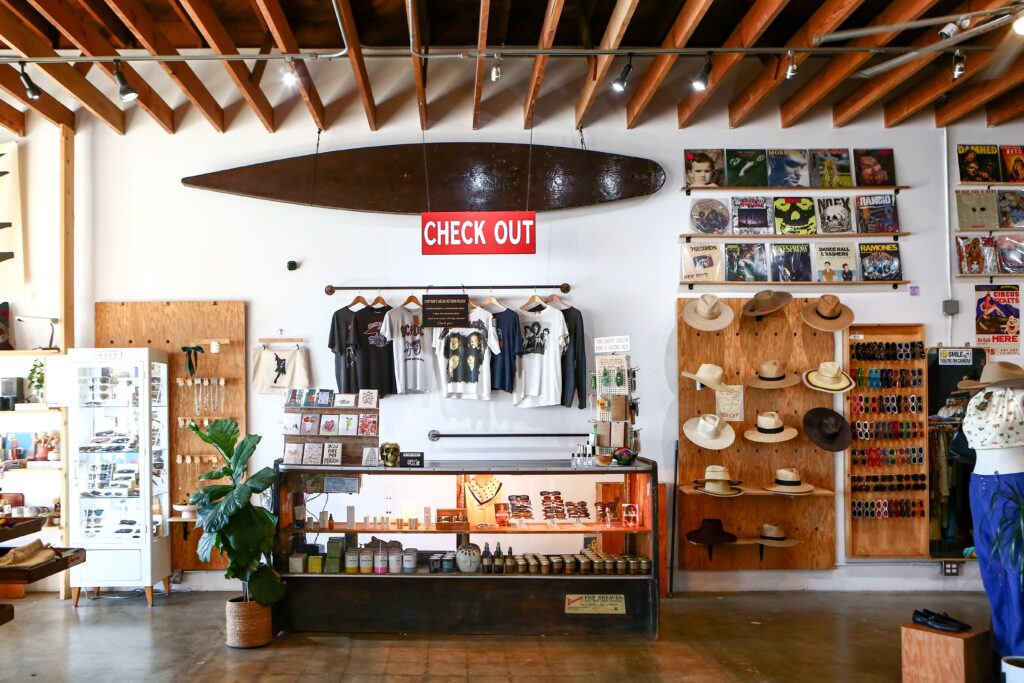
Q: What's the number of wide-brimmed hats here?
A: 15